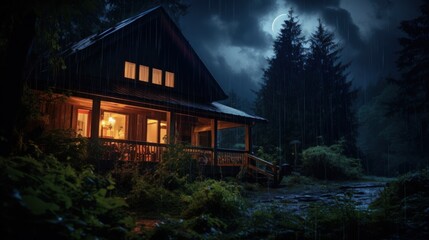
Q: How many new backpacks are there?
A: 0